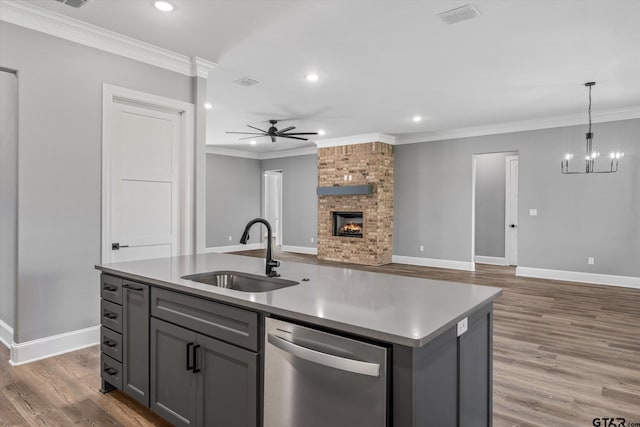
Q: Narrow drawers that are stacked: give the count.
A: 4